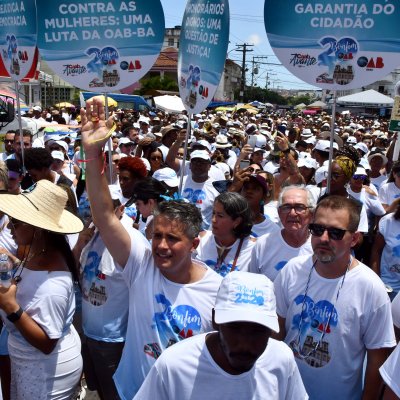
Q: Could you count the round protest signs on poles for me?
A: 4